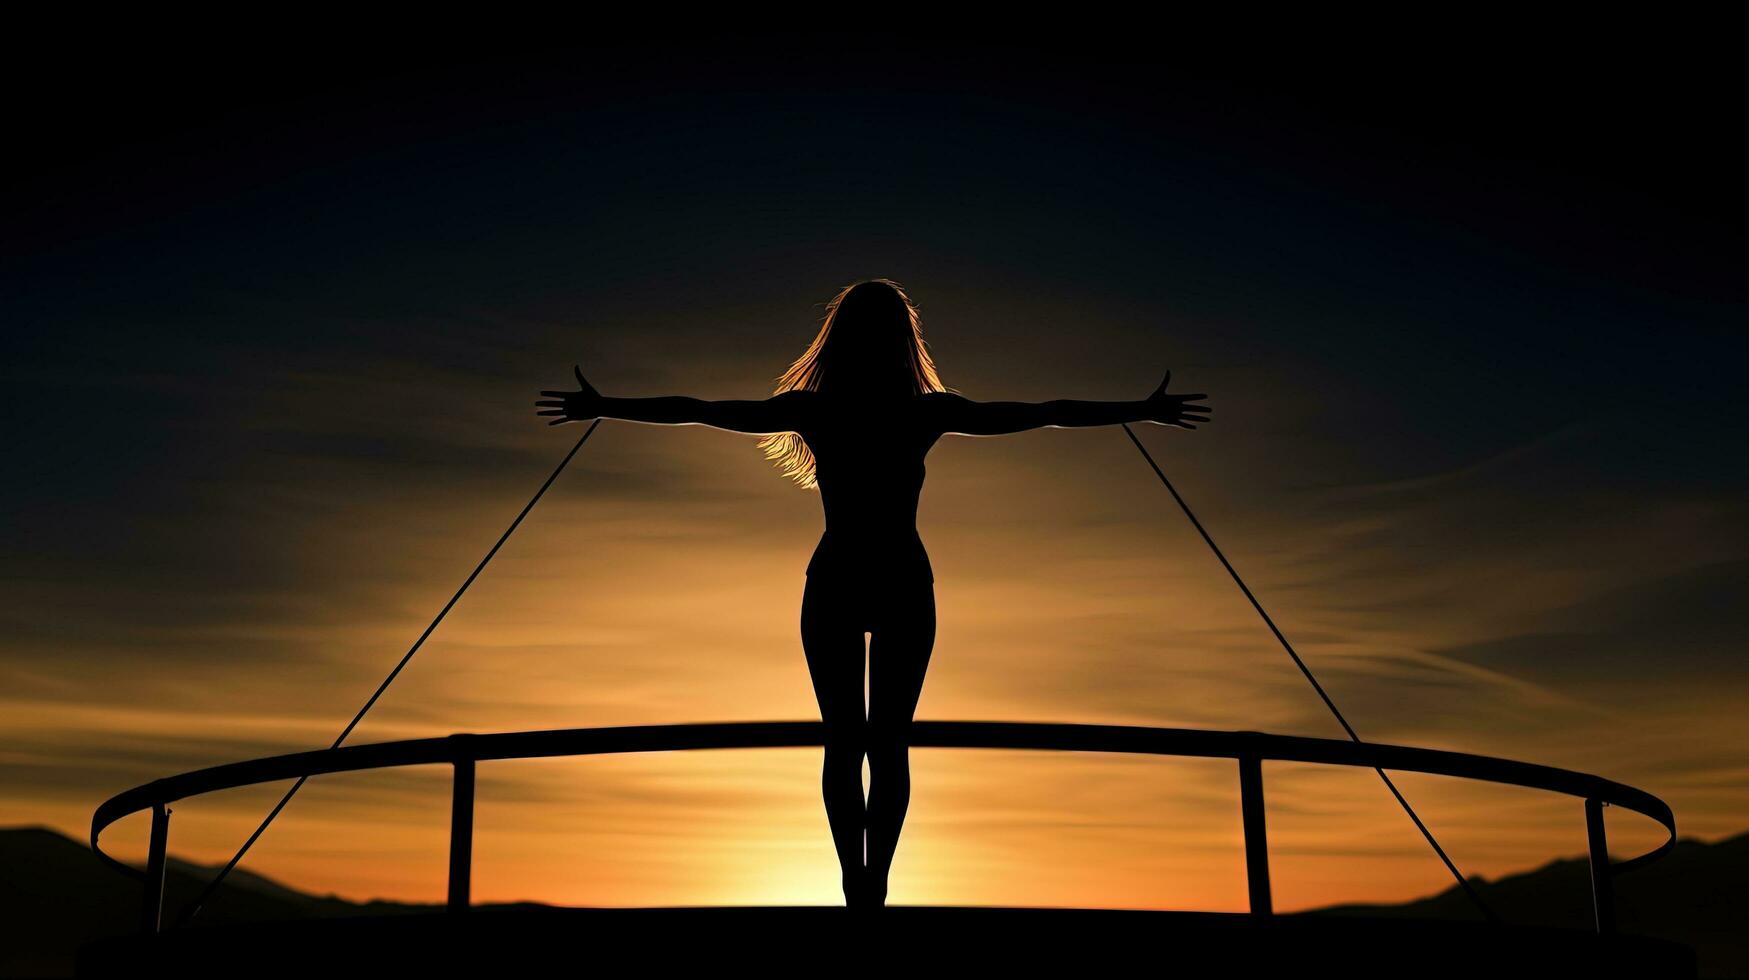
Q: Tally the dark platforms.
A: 1